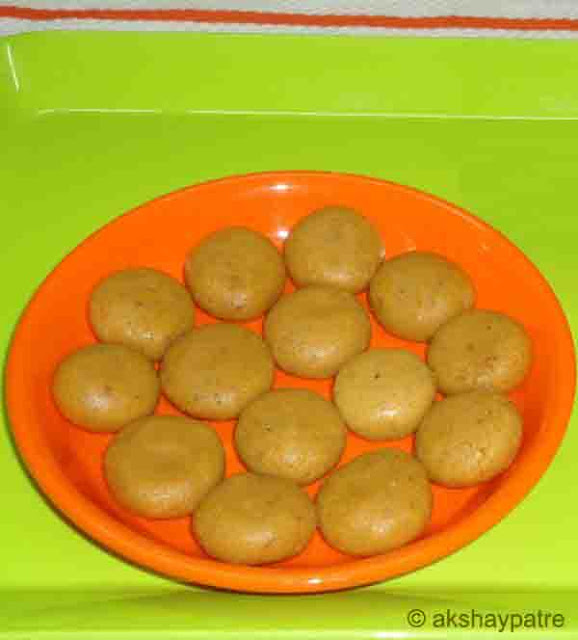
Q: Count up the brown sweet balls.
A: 14